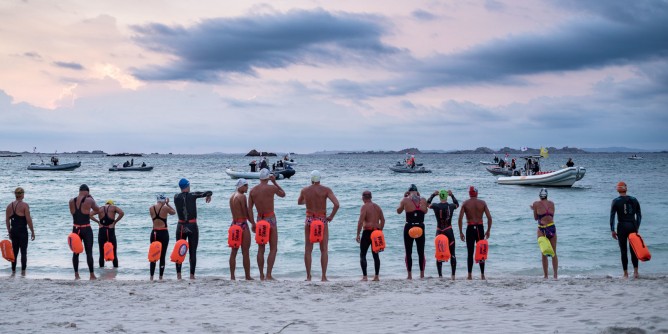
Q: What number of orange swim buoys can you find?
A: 13